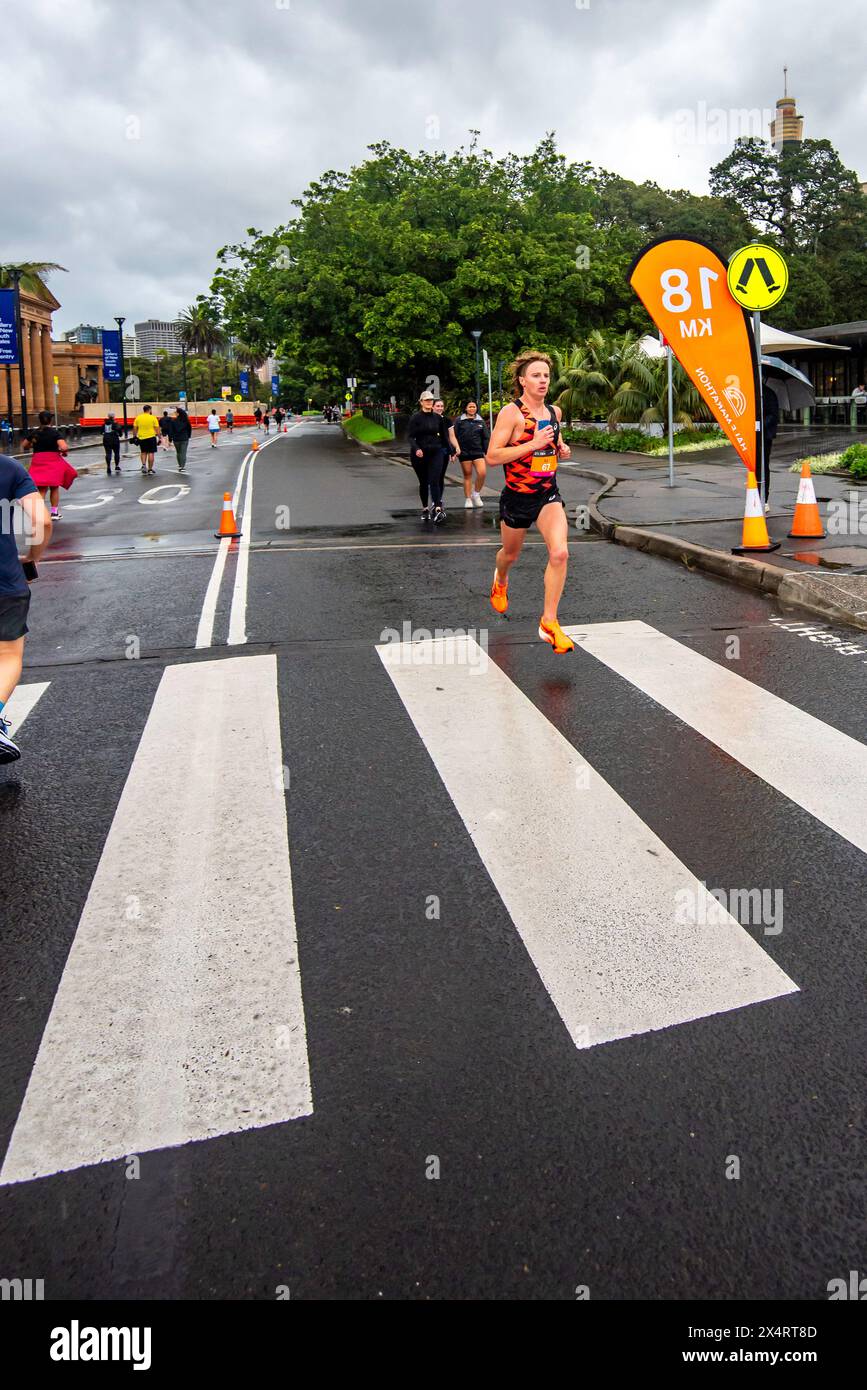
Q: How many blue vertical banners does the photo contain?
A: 4